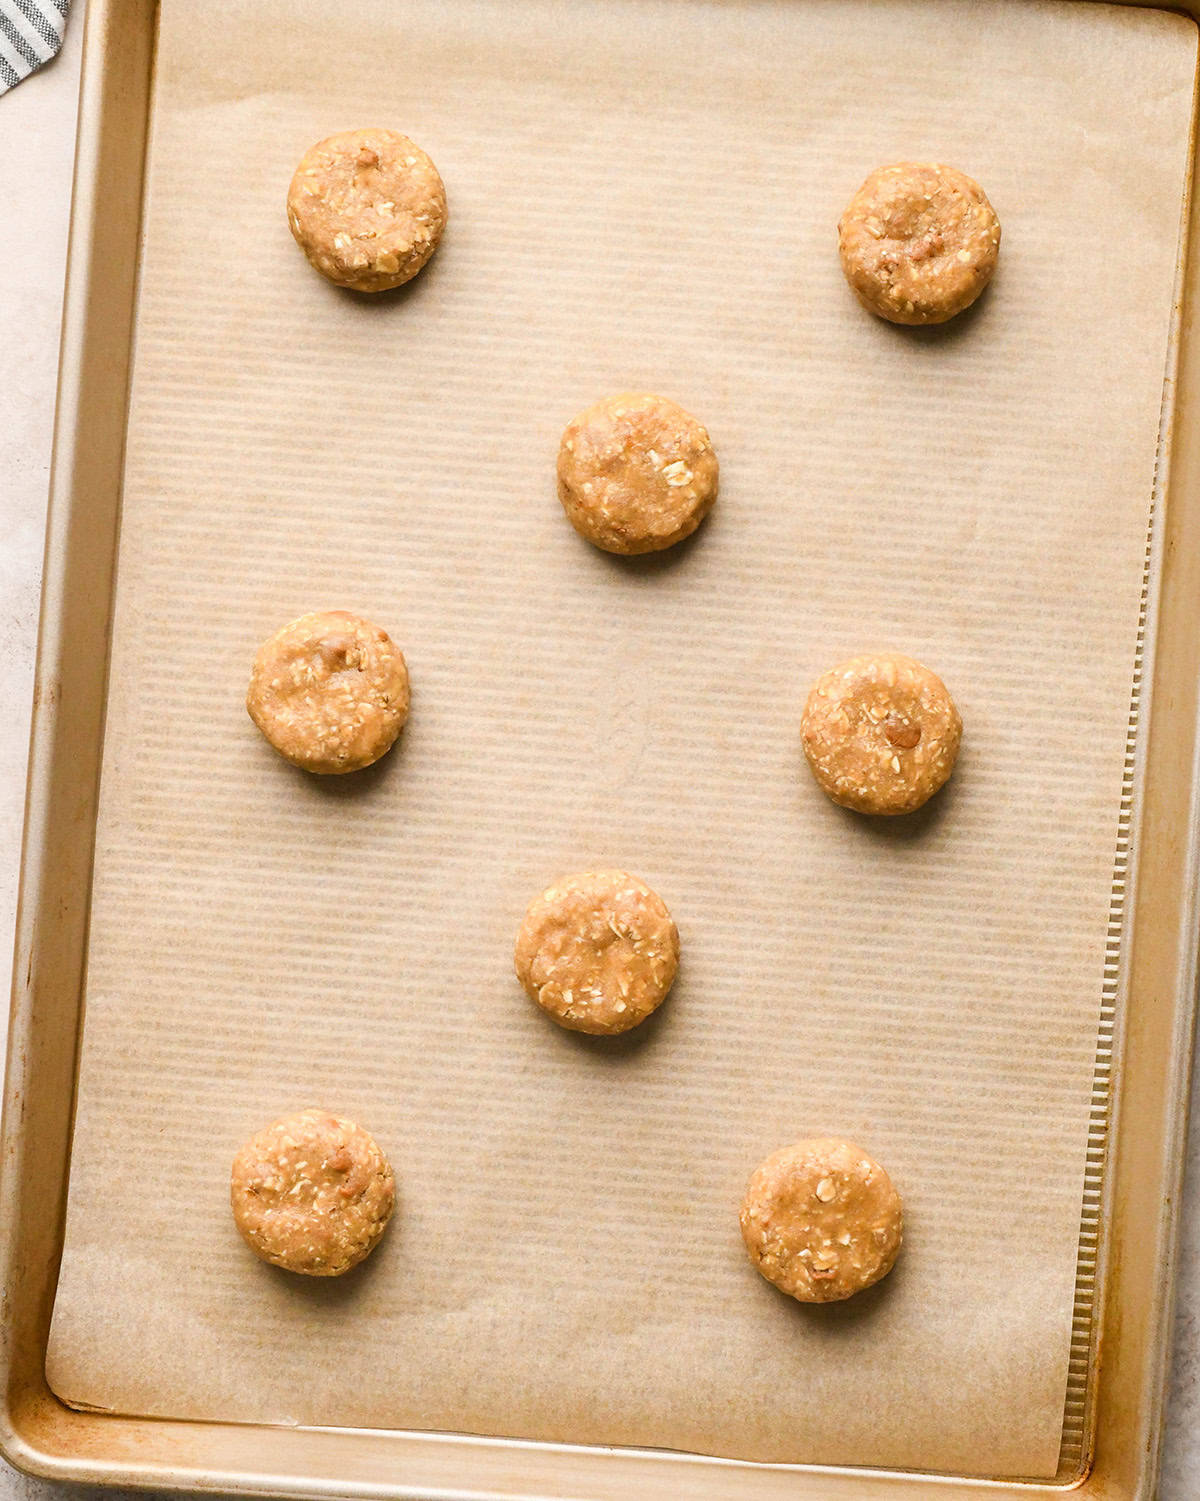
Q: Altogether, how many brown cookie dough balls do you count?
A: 8